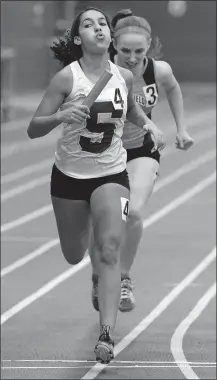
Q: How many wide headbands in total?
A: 1